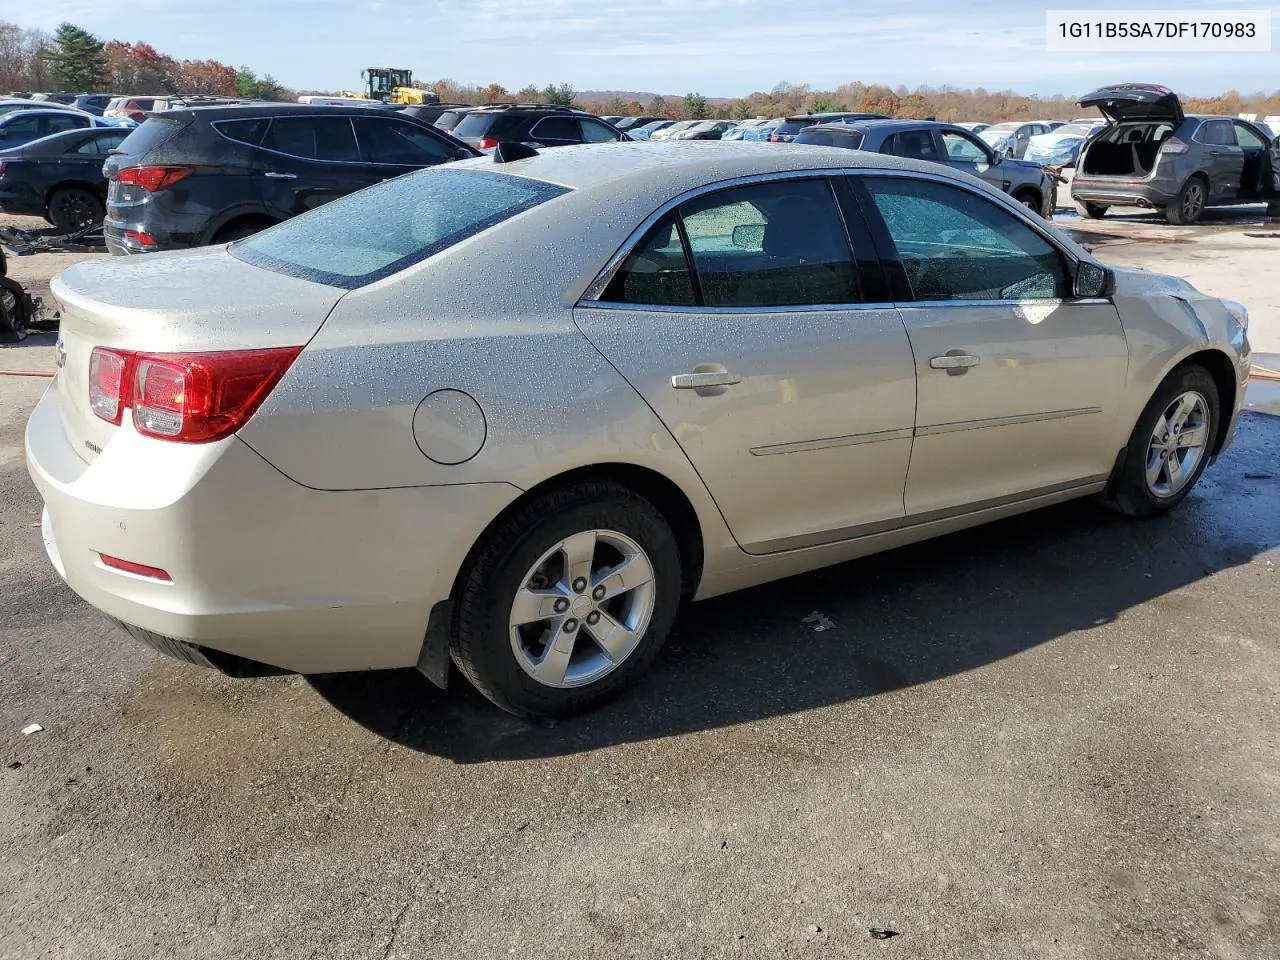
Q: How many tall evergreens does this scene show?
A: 1